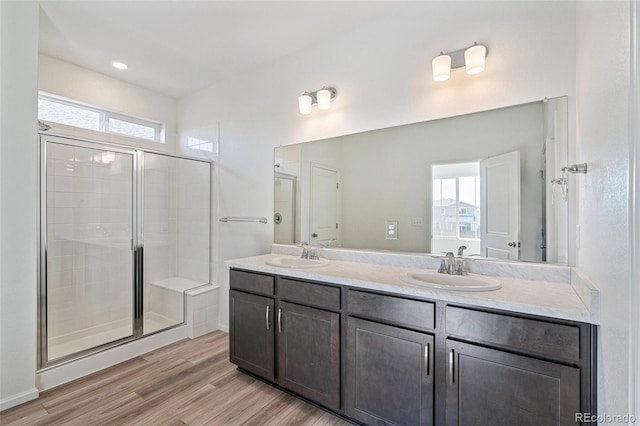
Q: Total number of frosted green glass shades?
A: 0